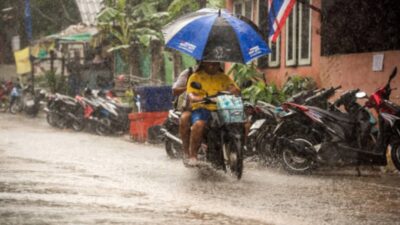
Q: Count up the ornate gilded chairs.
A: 0